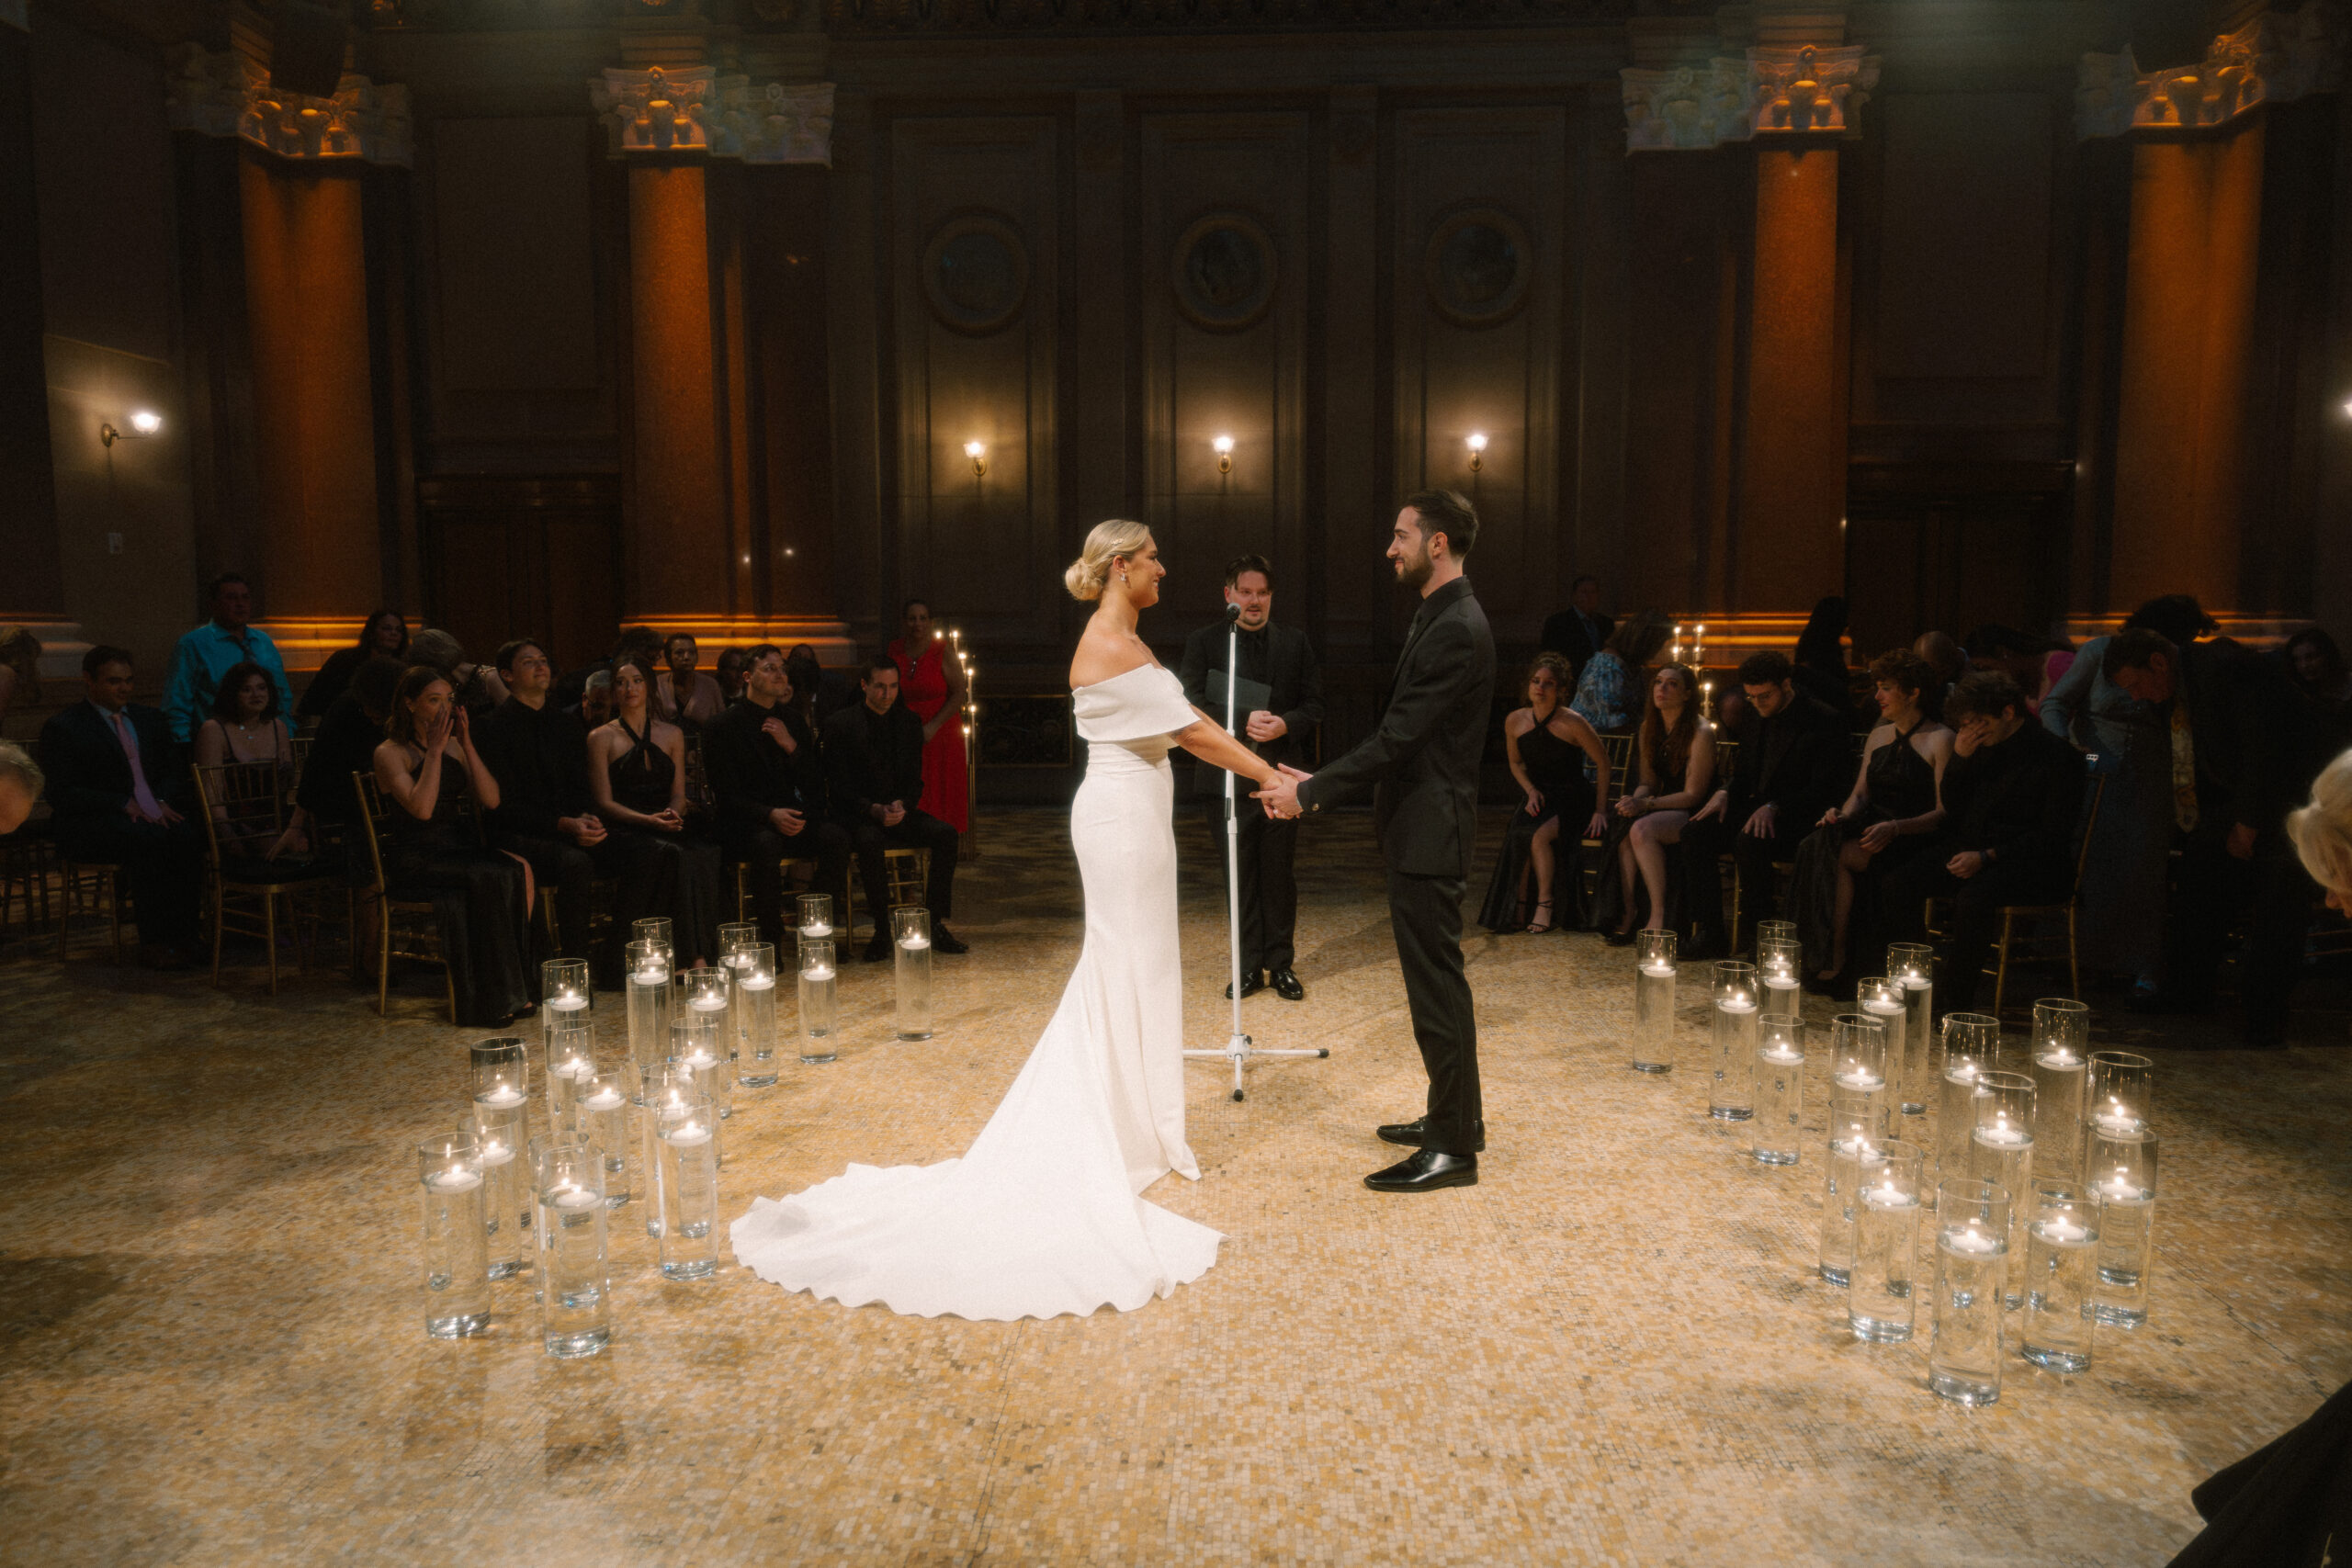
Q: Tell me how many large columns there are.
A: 4